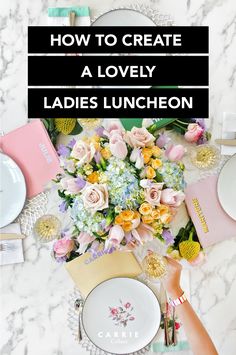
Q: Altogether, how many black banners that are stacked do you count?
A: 3